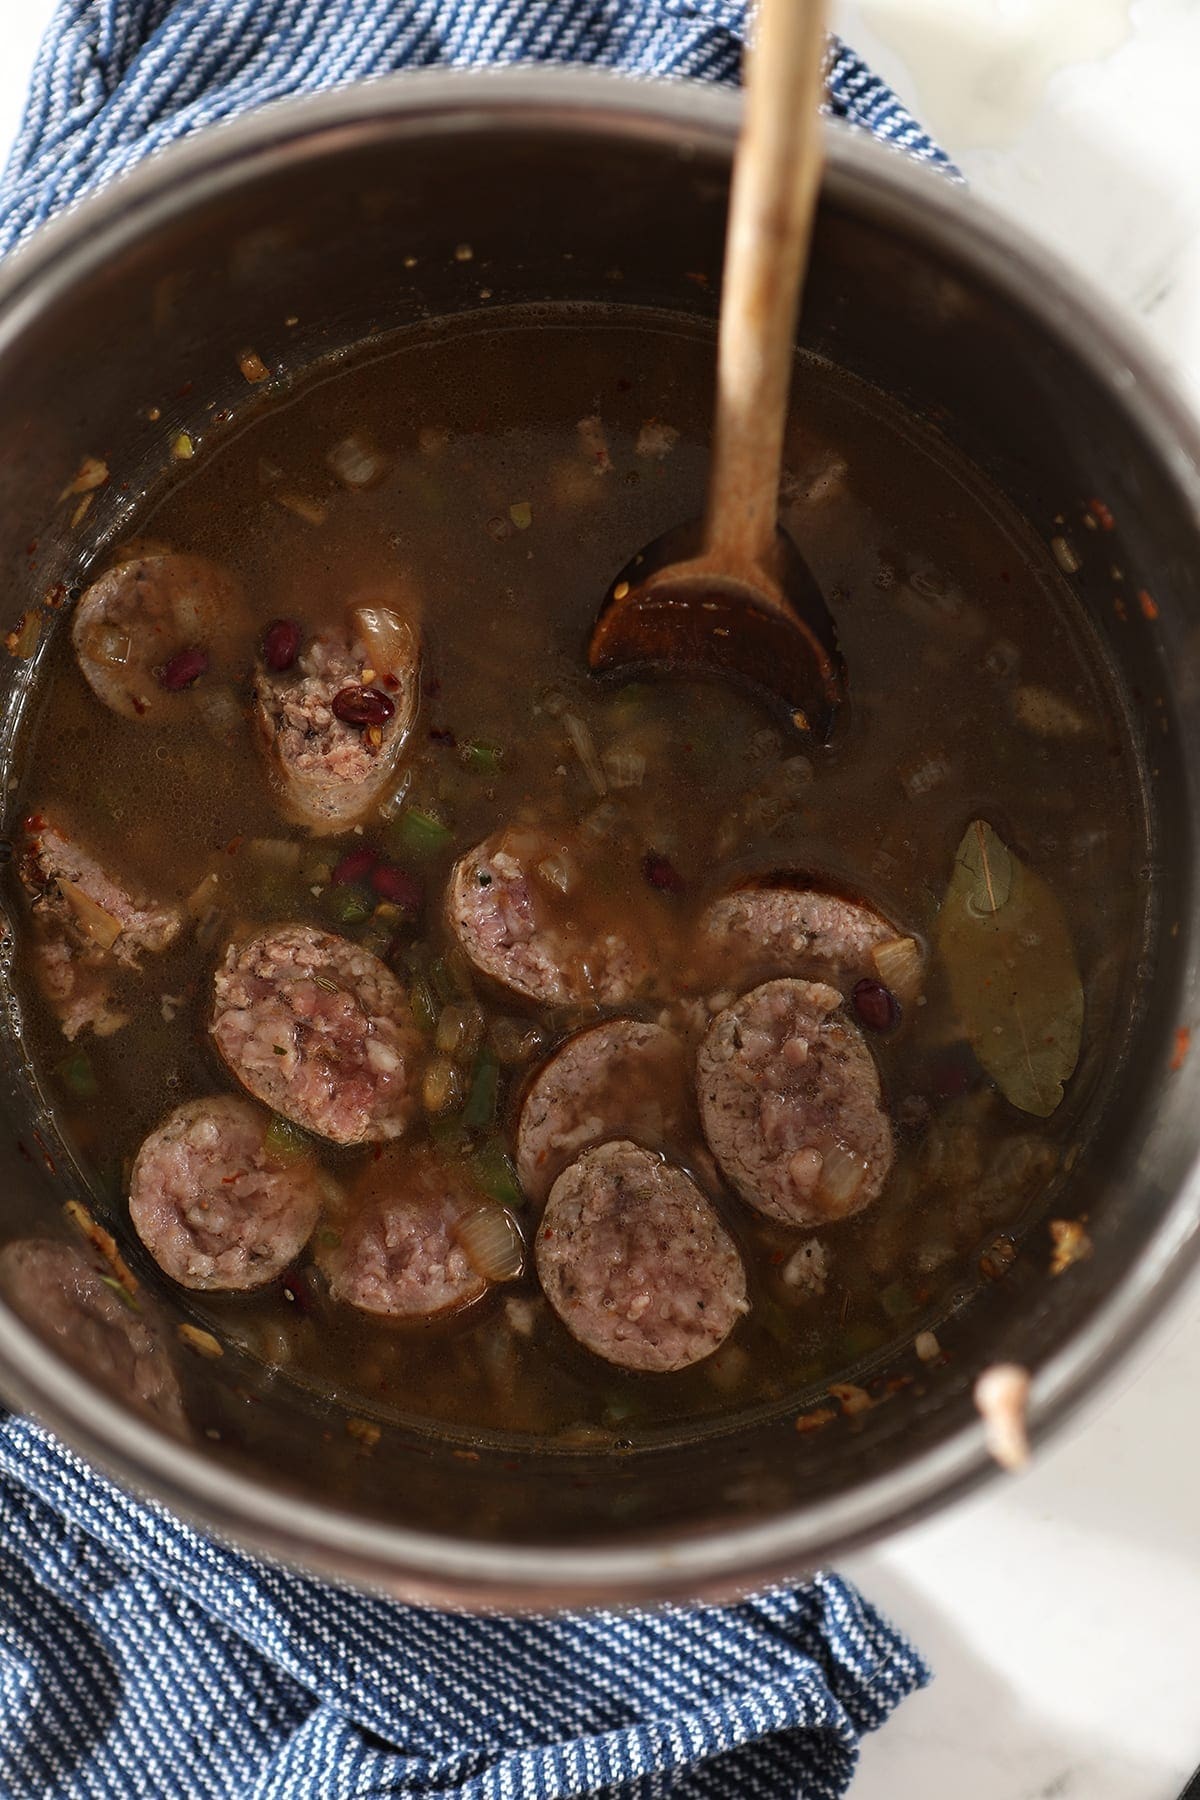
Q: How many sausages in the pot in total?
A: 11